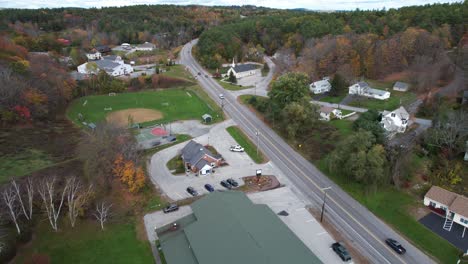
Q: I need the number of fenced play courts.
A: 1